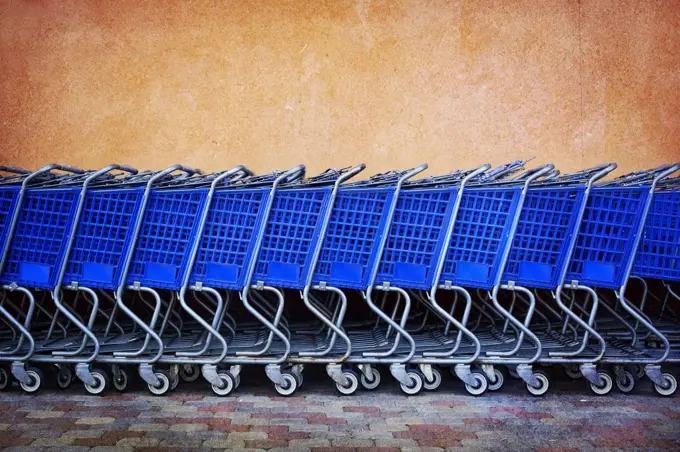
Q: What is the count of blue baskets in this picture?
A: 12